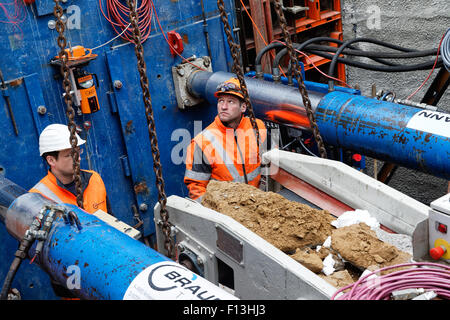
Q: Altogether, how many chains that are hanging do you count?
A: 4